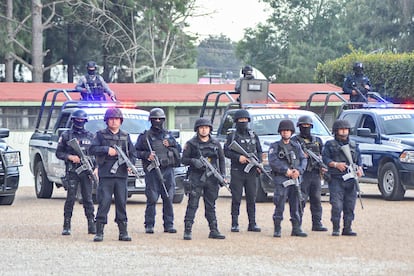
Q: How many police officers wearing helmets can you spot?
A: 11